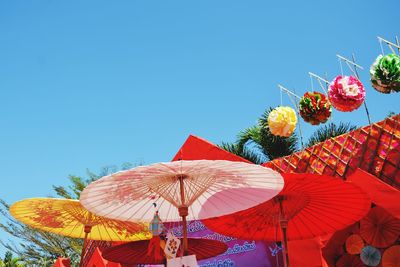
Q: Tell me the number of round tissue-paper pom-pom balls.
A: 4